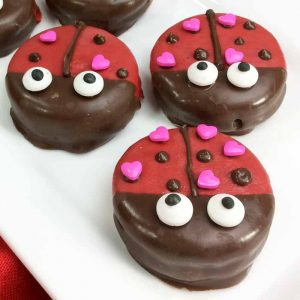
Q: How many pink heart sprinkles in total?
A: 11